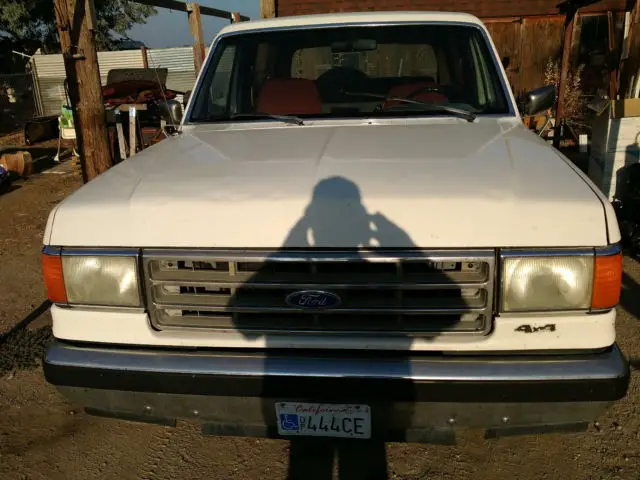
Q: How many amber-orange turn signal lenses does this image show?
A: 2